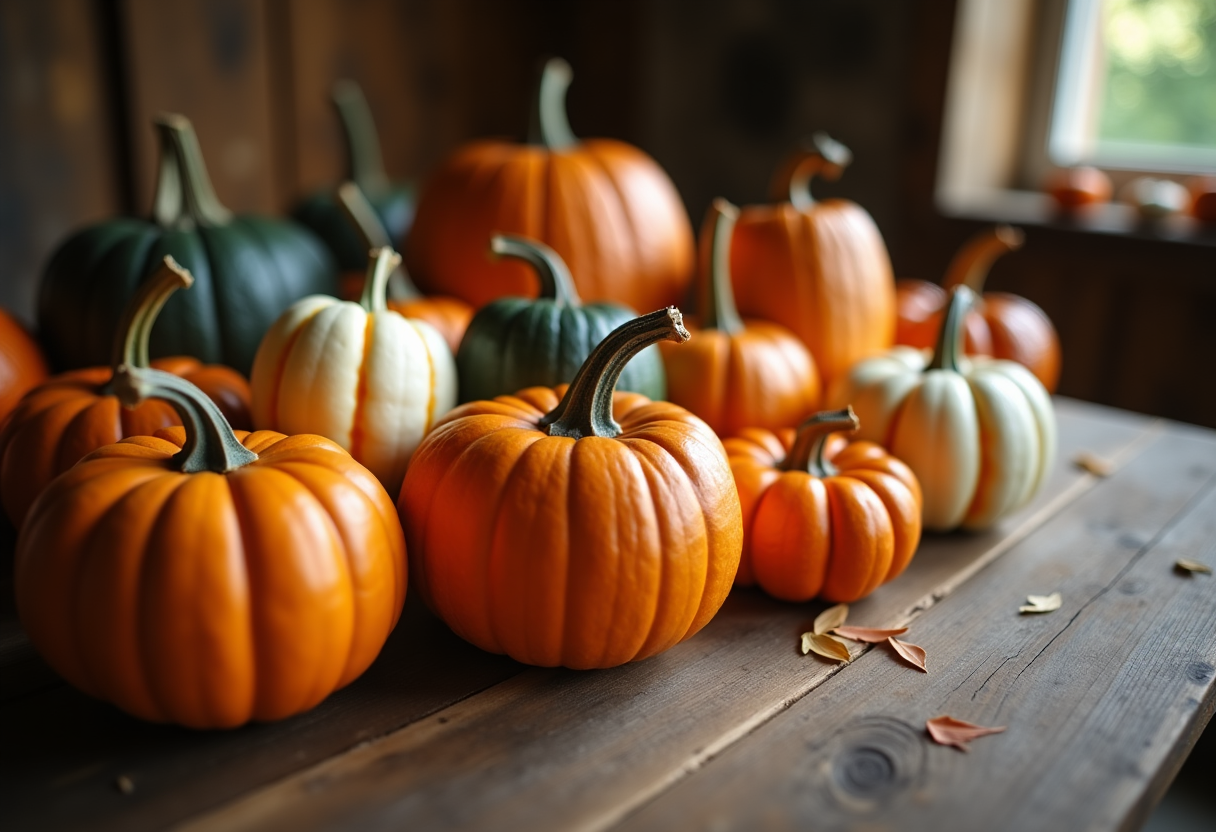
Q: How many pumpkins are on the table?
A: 15